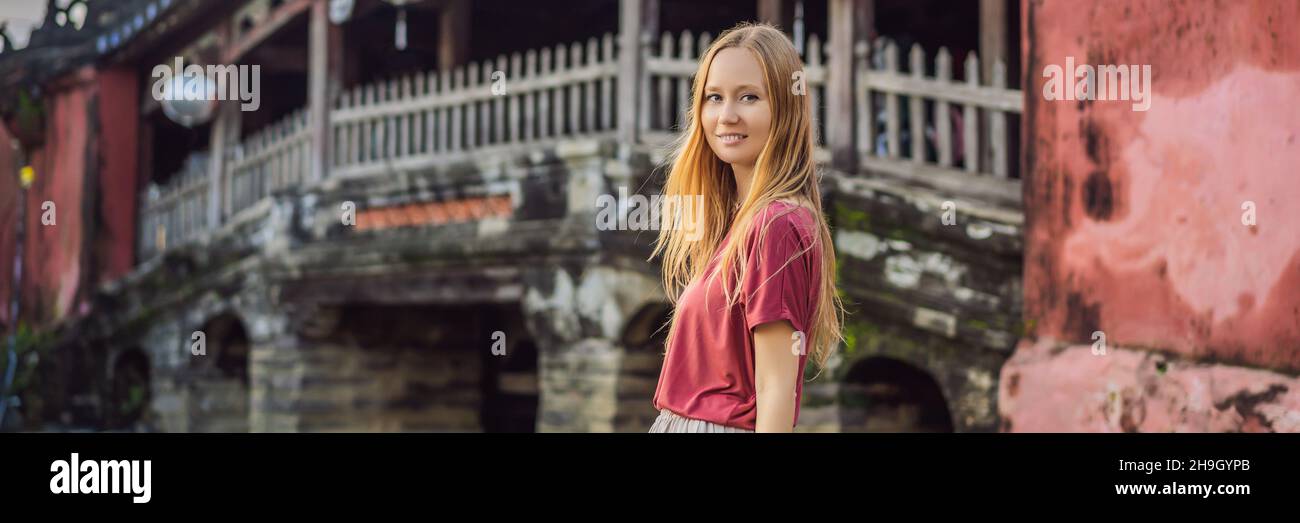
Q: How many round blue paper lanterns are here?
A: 1